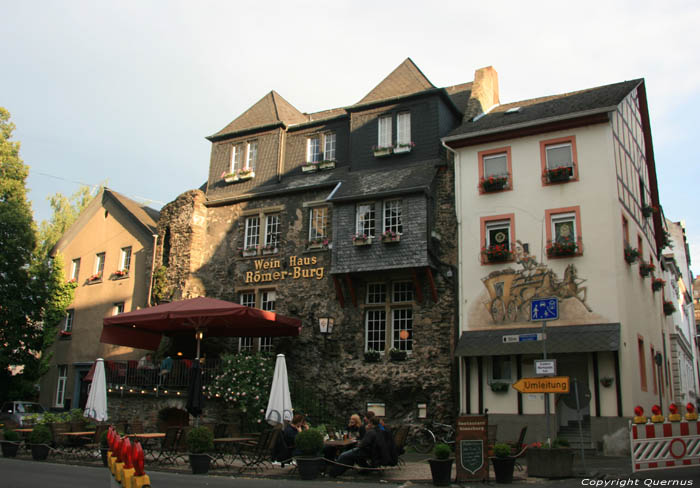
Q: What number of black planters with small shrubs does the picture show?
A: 7